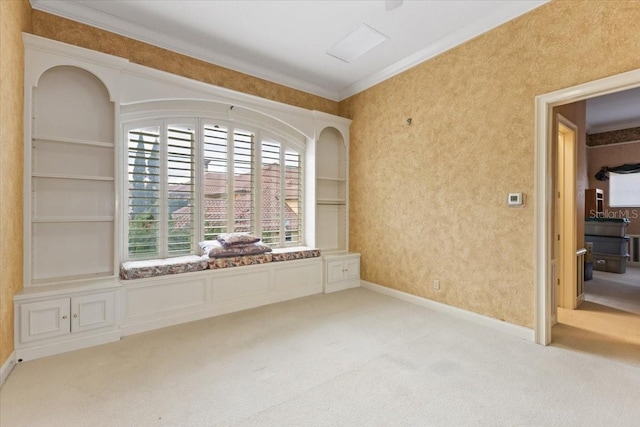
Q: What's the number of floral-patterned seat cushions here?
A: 3